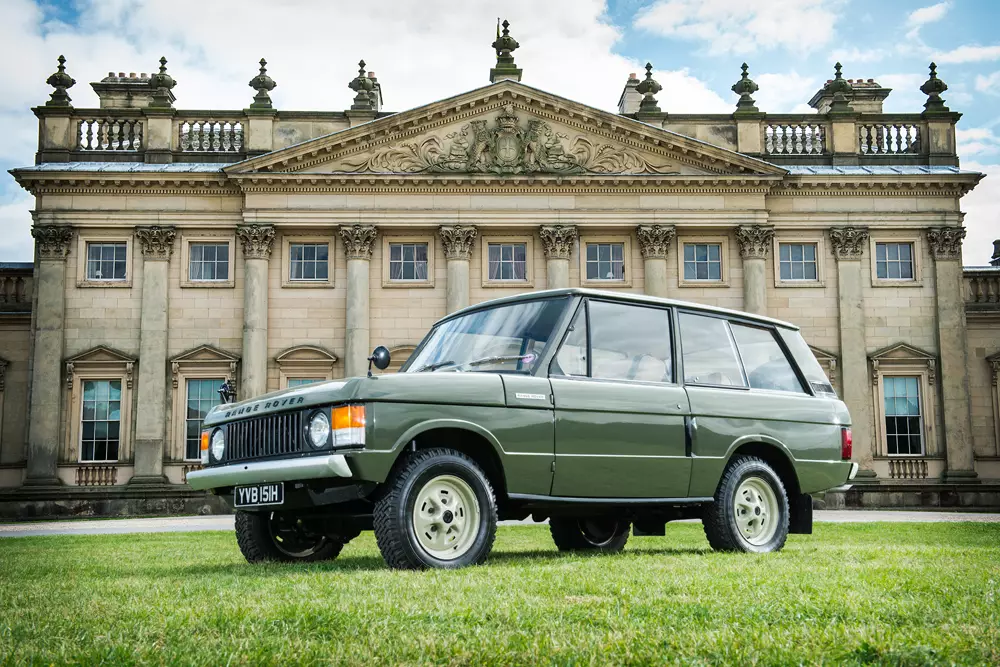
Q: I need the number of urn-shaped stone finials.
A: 9